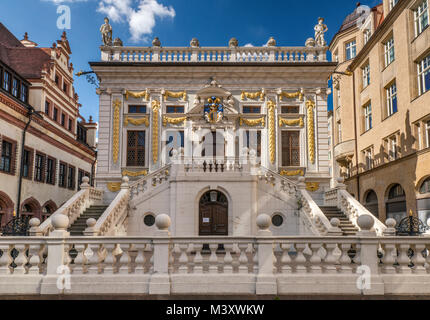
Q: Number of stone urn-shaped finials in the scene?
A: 6